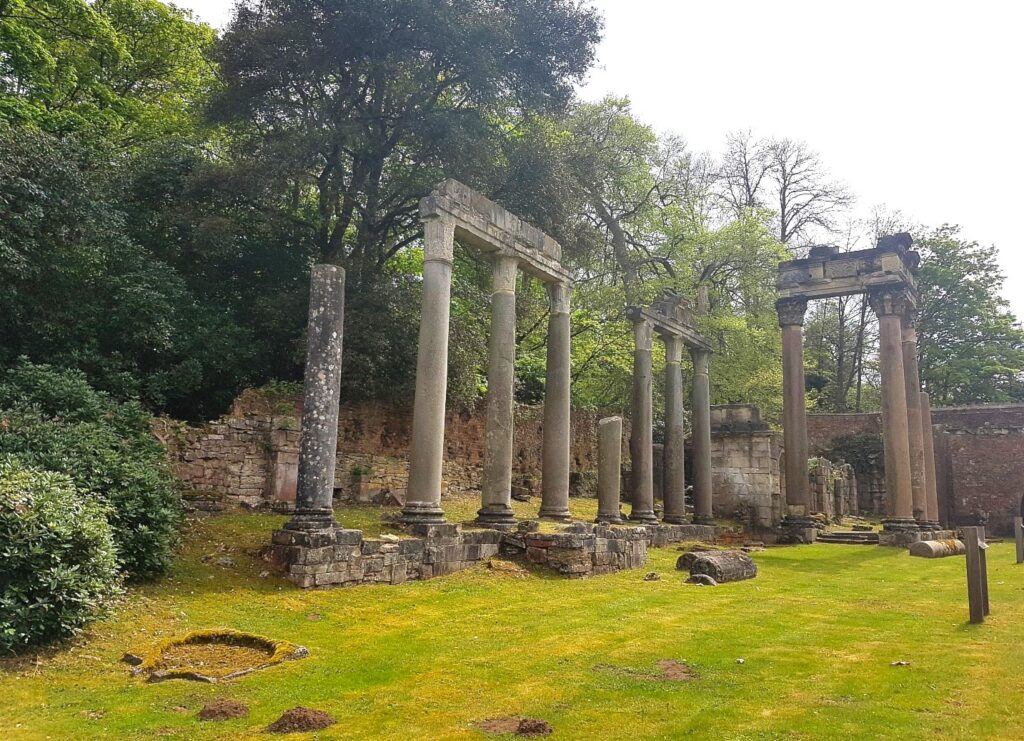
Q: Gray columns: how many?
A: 8